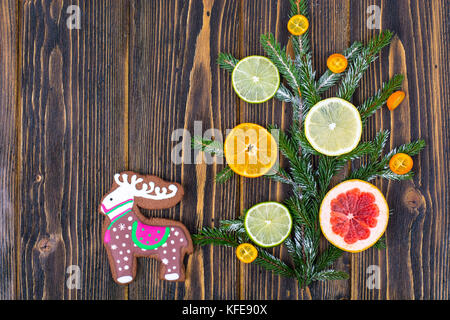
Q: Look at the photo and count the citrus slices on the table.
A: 10